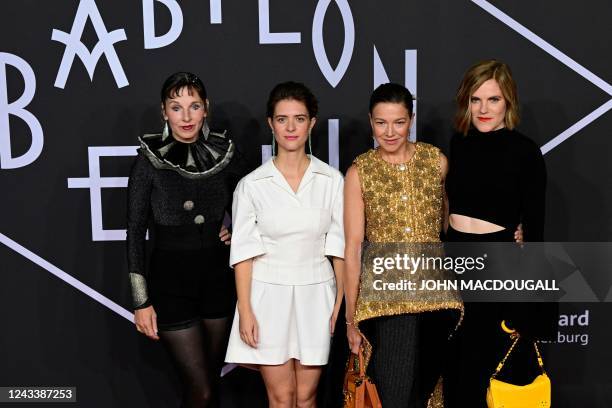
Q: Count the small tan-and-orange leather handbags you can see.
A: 1